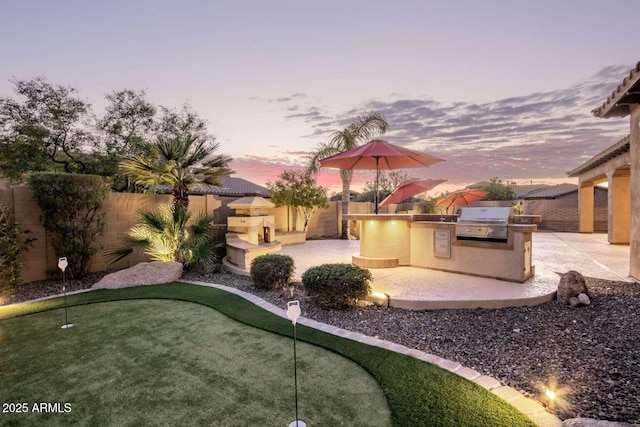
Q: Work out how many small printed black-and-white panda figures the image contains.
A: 0